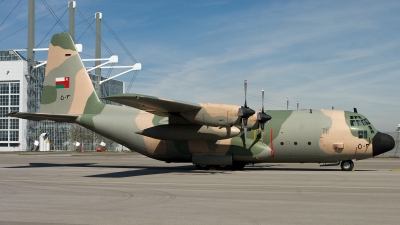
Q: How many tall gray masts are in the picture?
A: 3